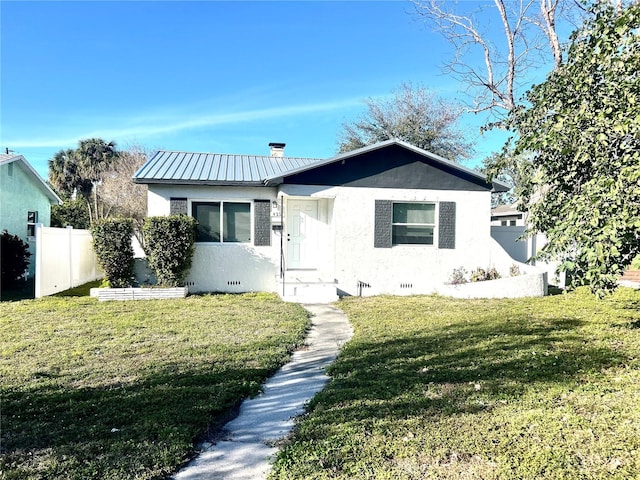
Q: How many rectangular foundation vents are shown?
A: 4